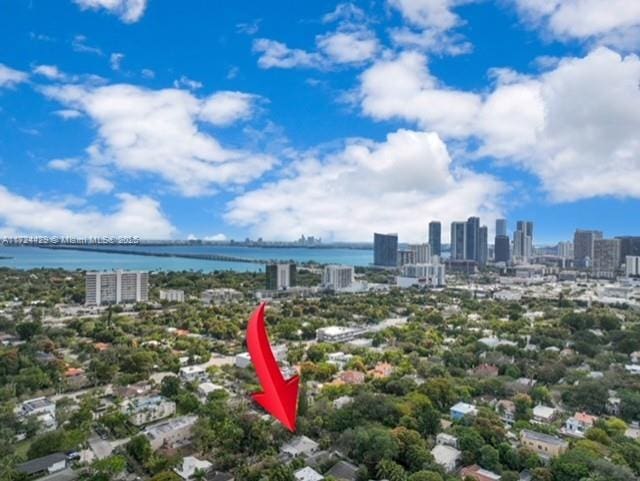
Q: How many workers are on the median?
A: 0